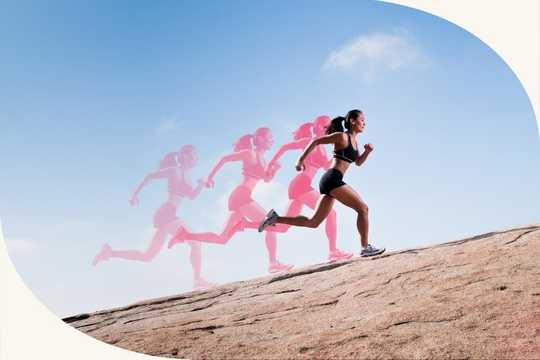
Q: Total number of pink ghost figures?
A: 3